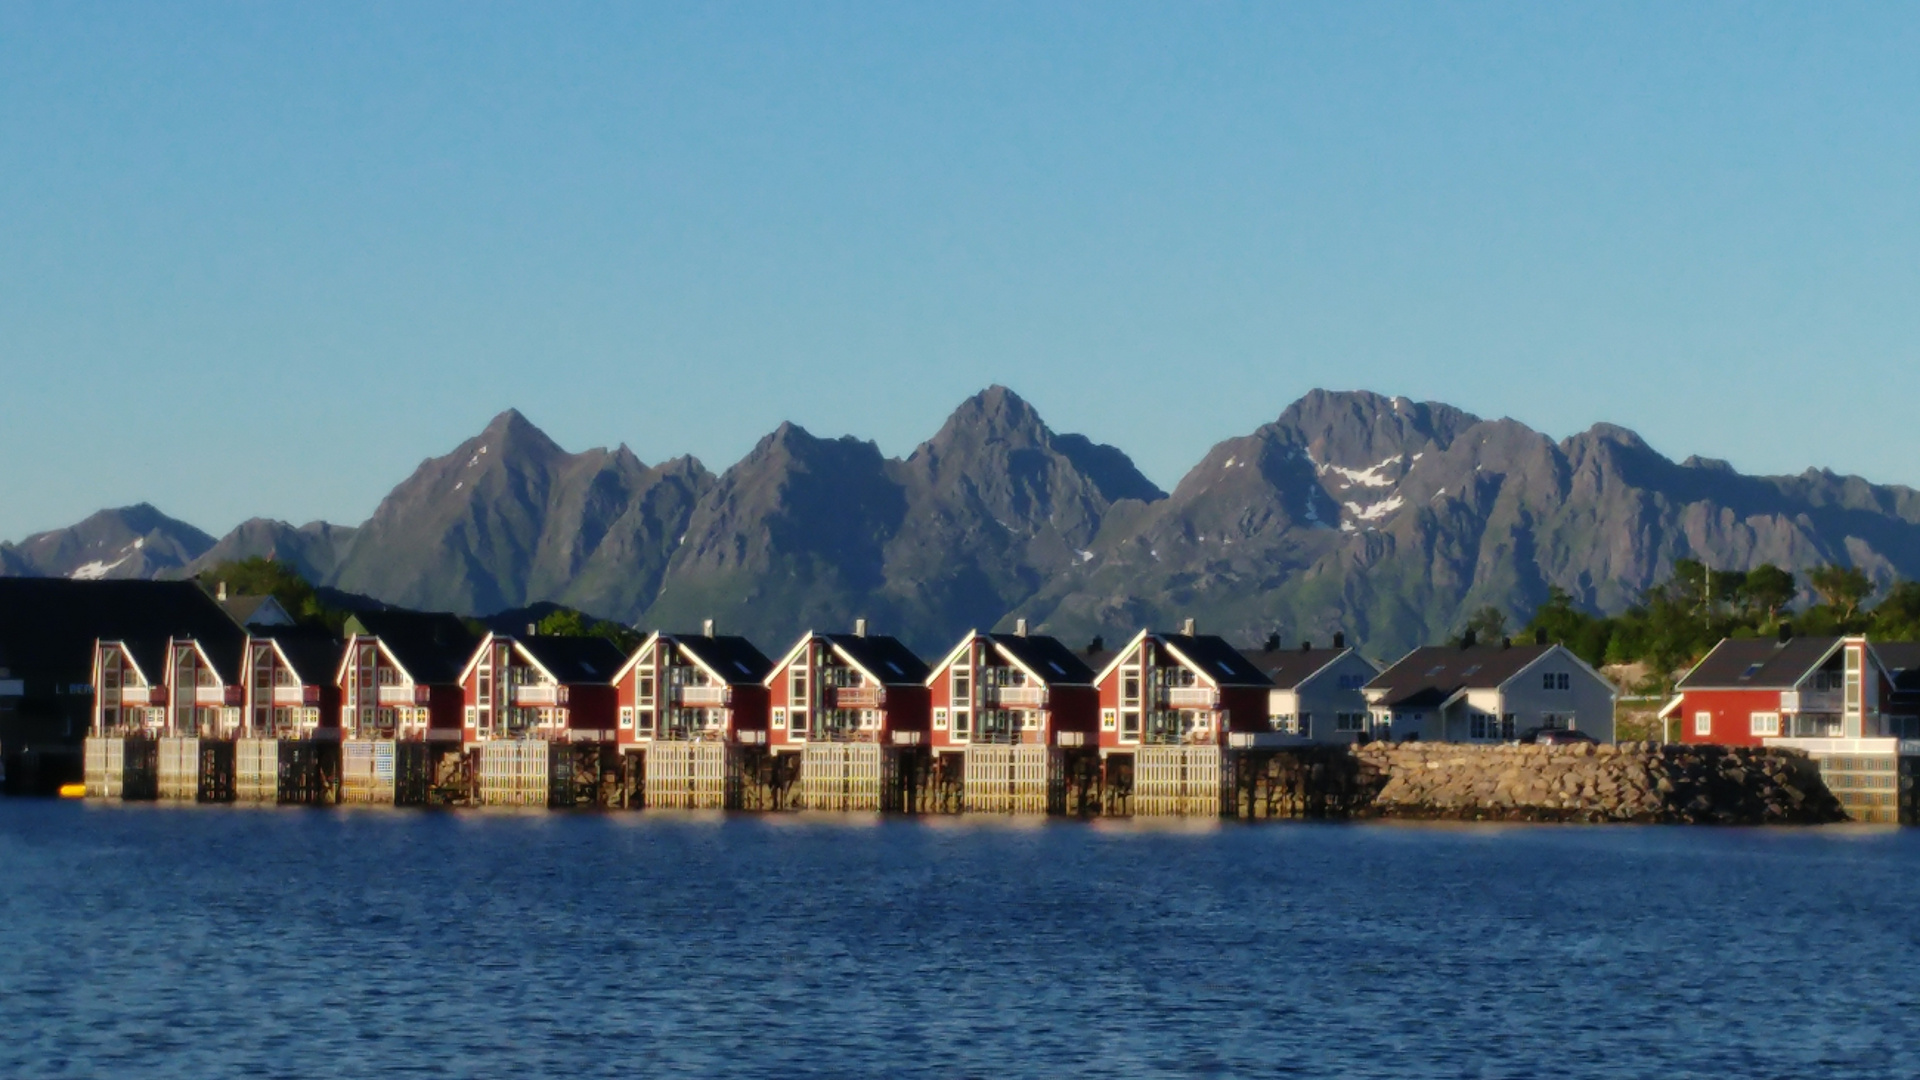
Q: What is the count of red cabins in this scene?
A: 10